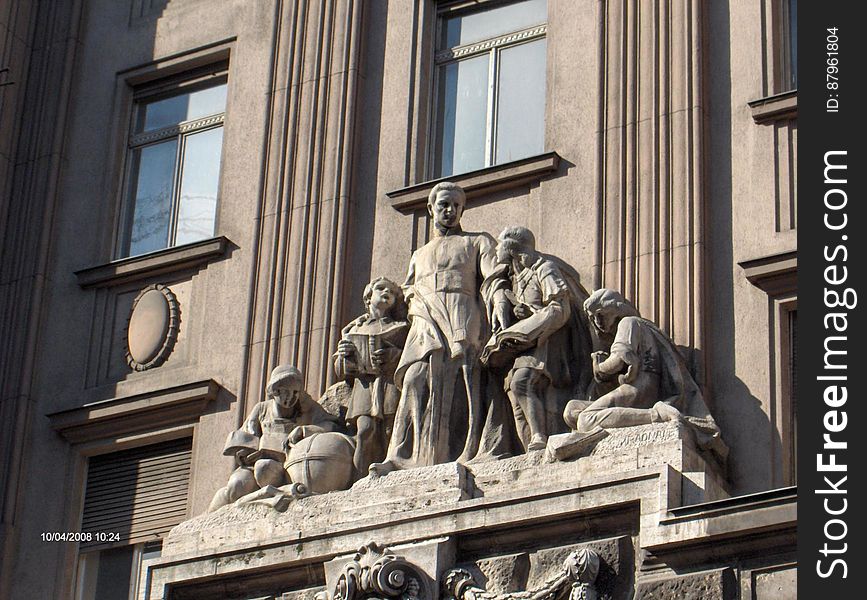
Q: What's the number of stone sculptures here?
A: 5